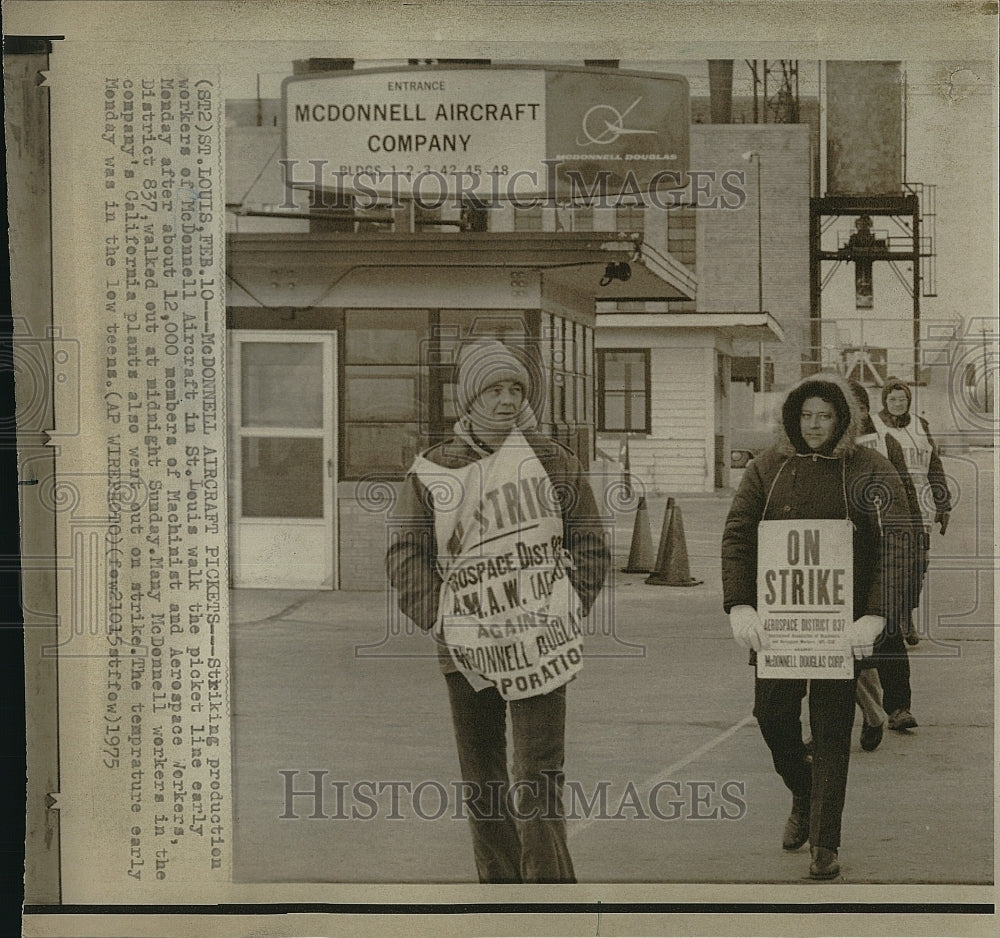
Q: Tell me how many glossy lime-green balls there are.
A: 0